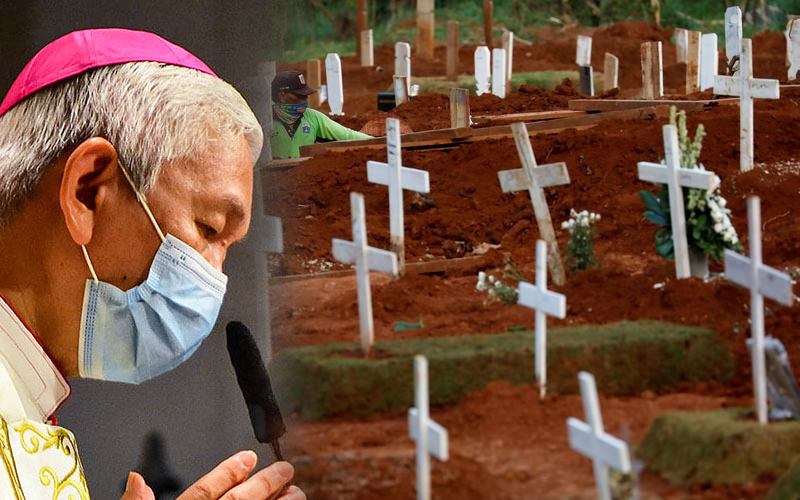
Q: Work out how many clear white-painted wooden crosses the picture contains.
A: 9